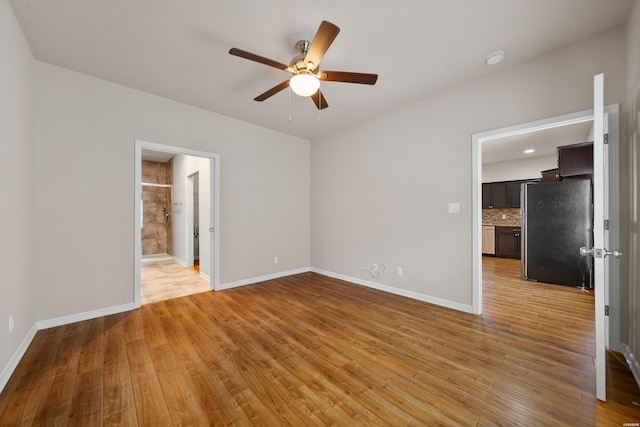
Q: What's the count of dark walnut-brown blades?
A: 5